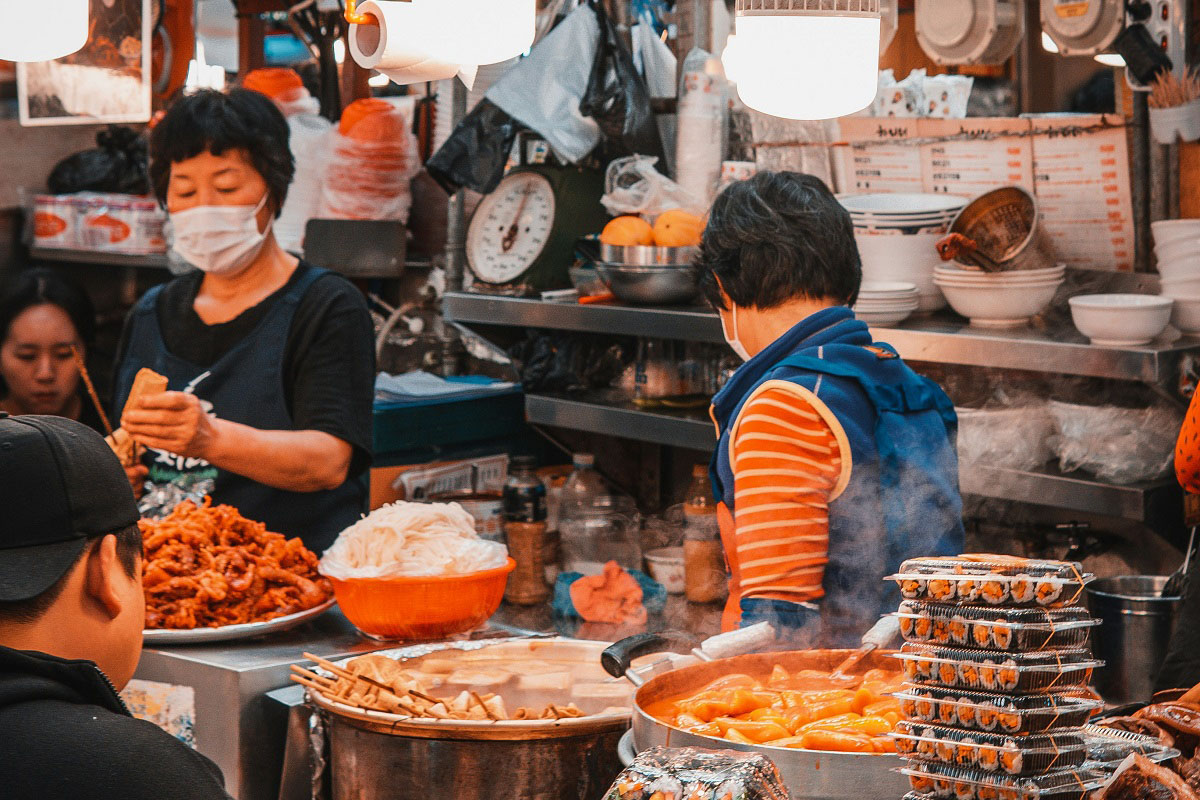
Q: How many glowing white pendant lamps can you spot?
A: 3